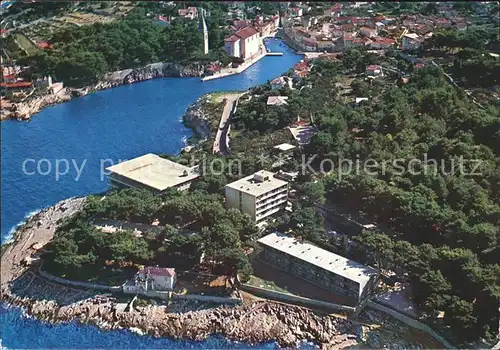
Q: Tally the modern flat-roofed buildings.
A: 3